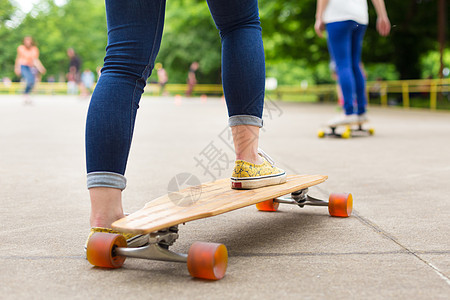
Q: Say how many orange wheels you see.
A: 4